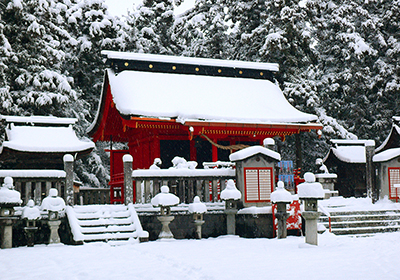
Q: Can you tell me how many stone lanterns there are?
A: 8